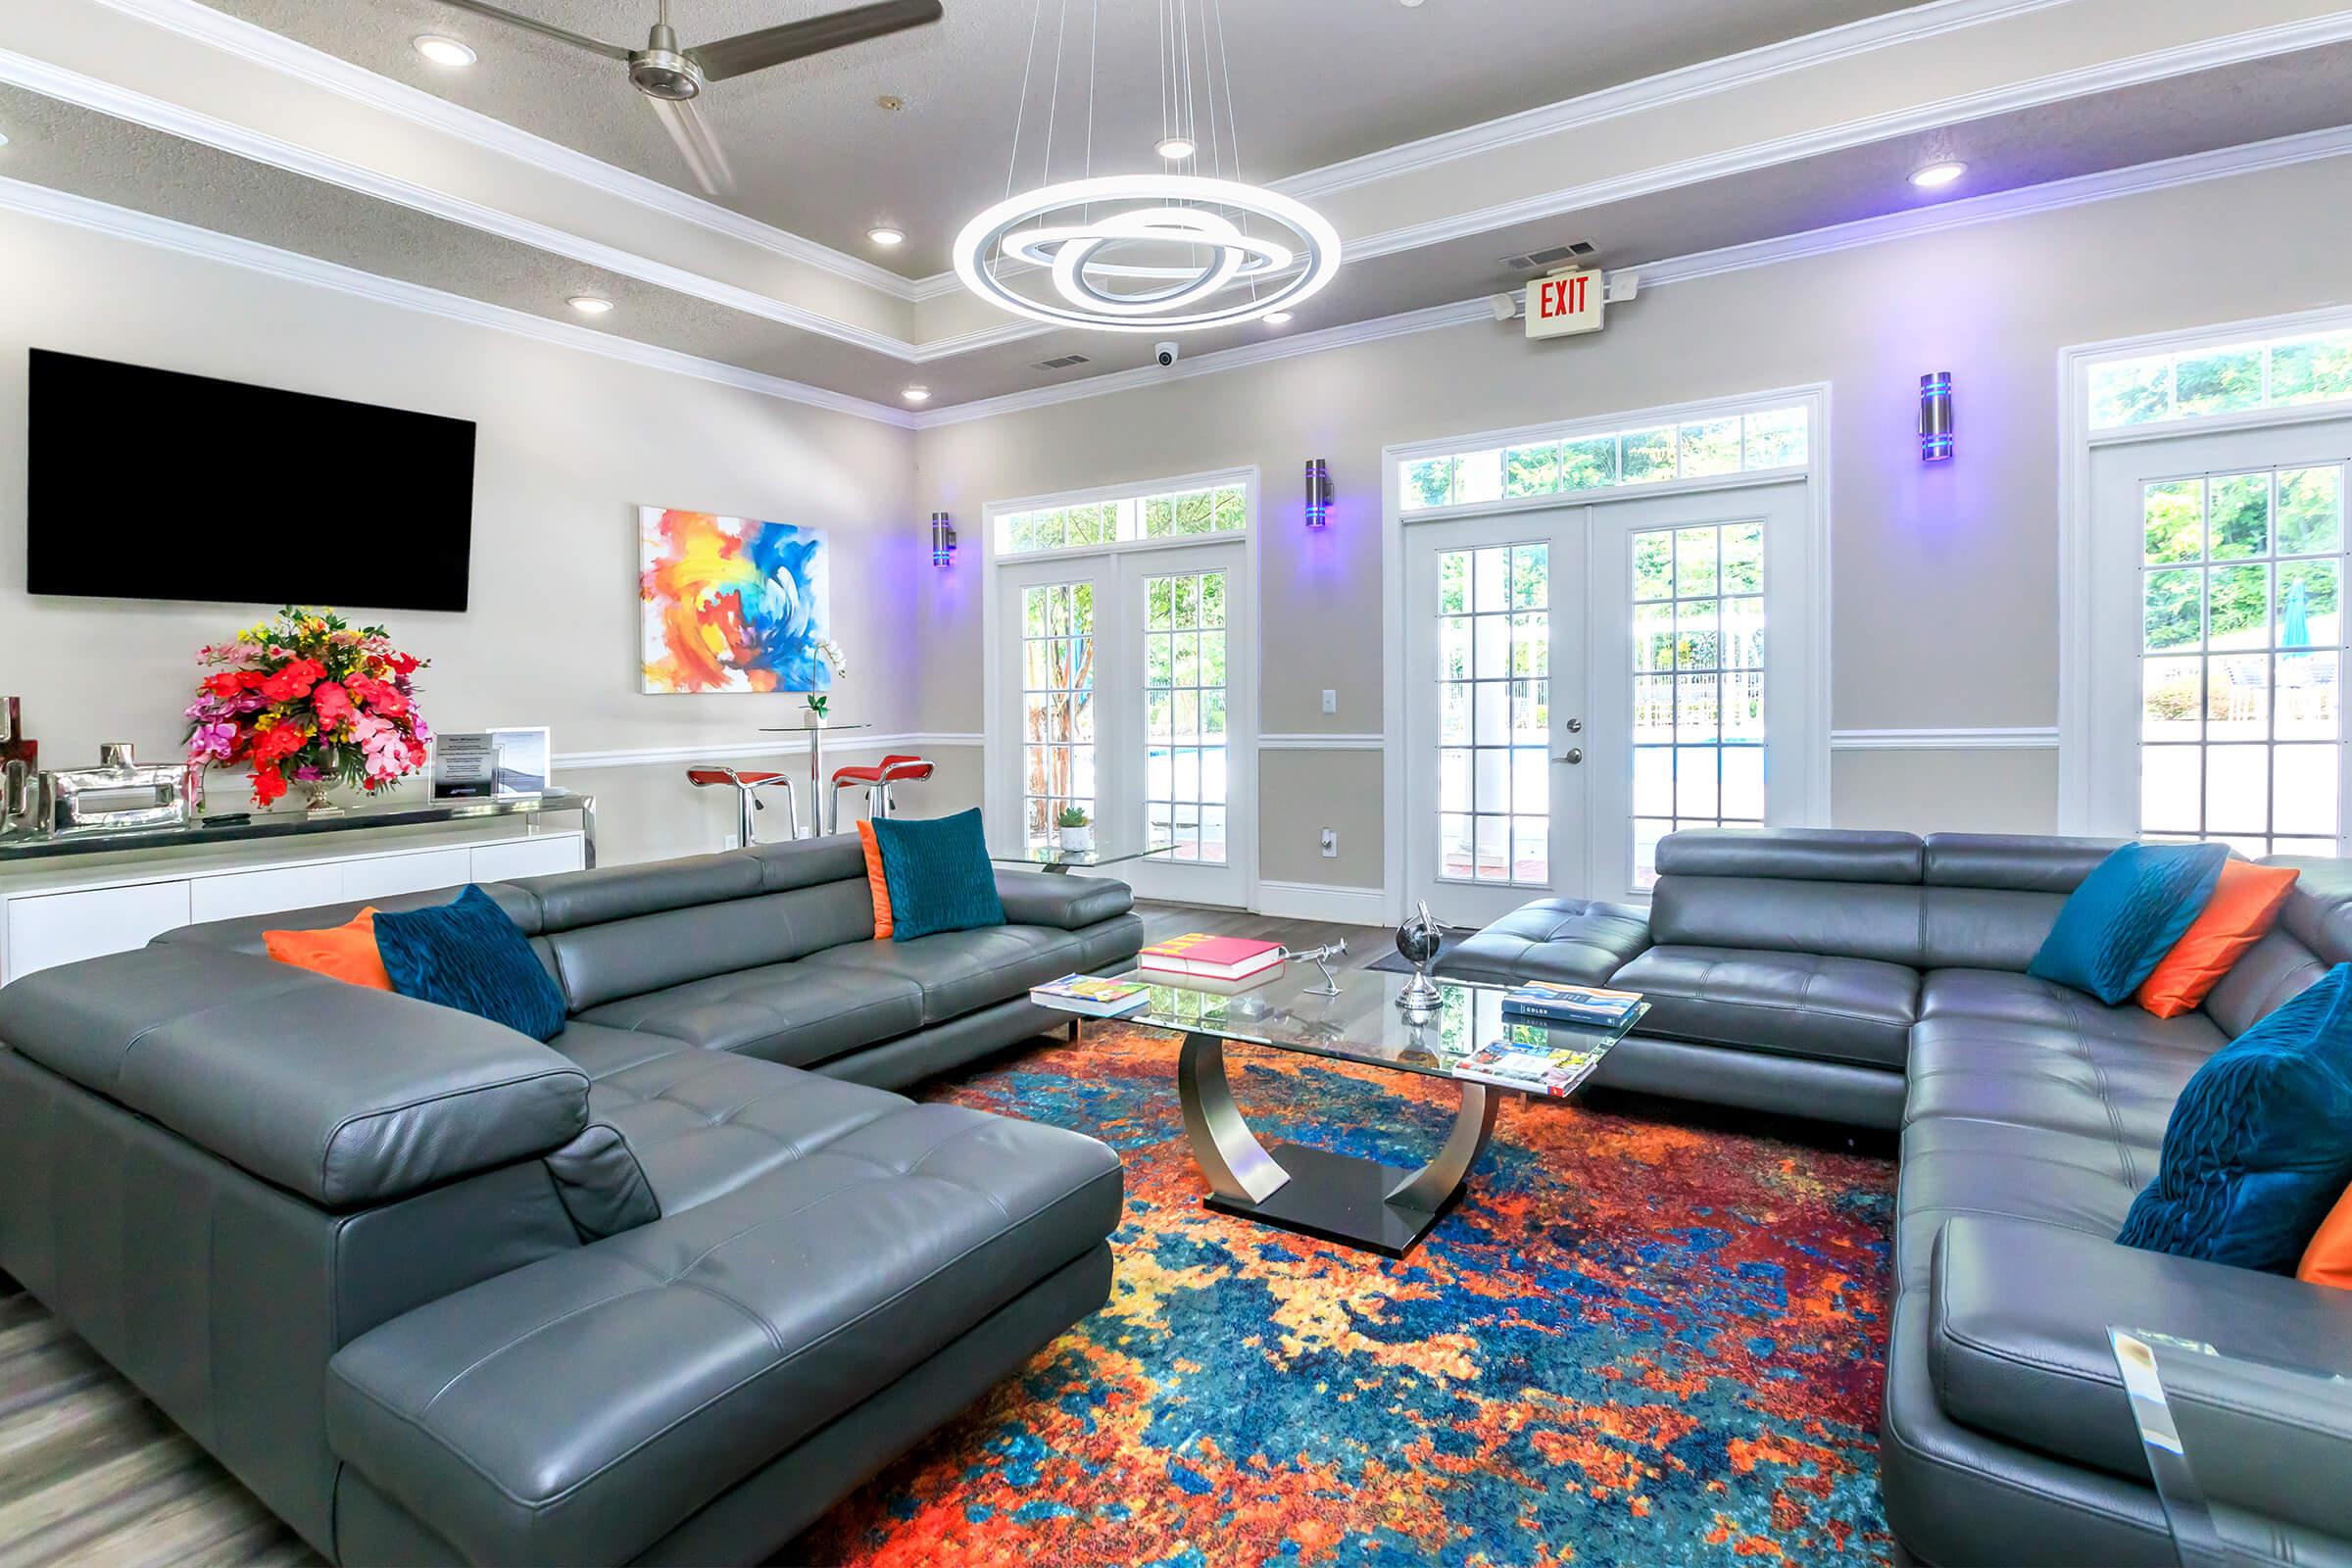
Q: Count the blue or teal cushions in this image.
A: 4